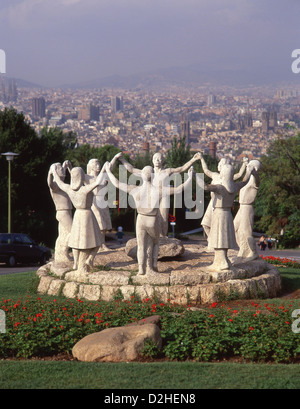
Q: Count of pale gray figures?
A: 8